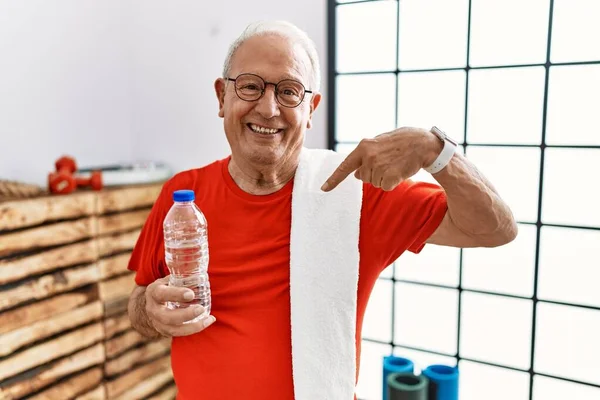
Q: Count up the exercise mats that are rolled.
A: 3